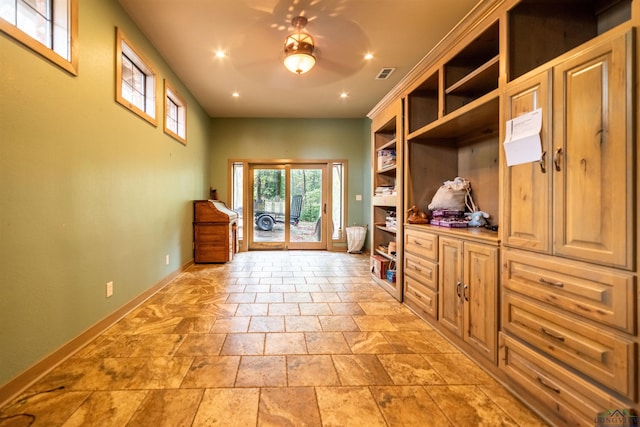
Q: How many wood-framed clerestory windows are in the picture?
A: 3